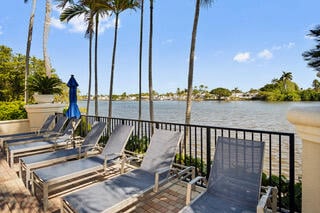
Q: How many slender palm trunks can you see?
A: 8